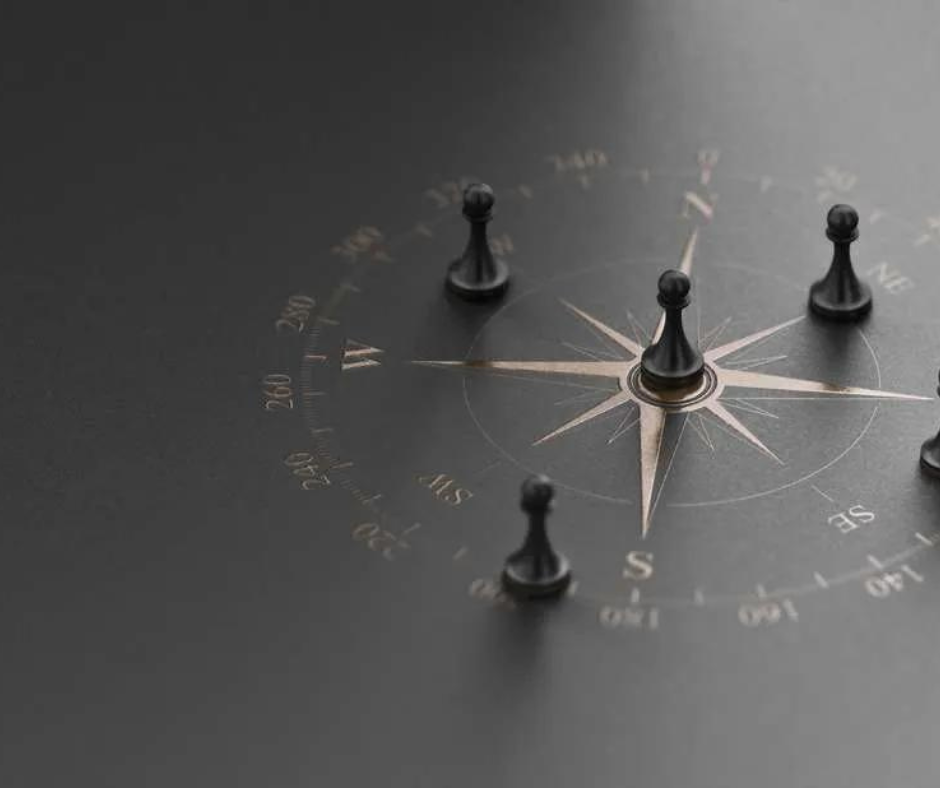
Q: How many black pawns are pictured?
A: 5